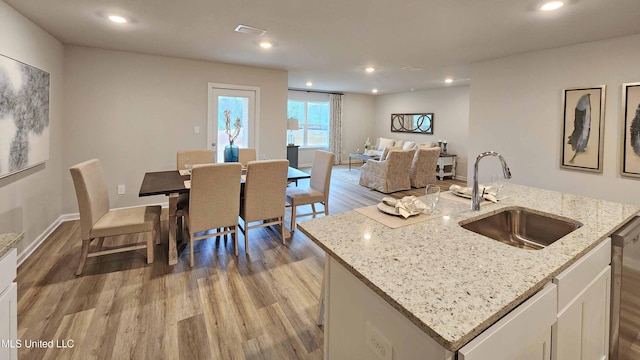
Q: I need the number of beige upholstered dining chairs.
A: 6